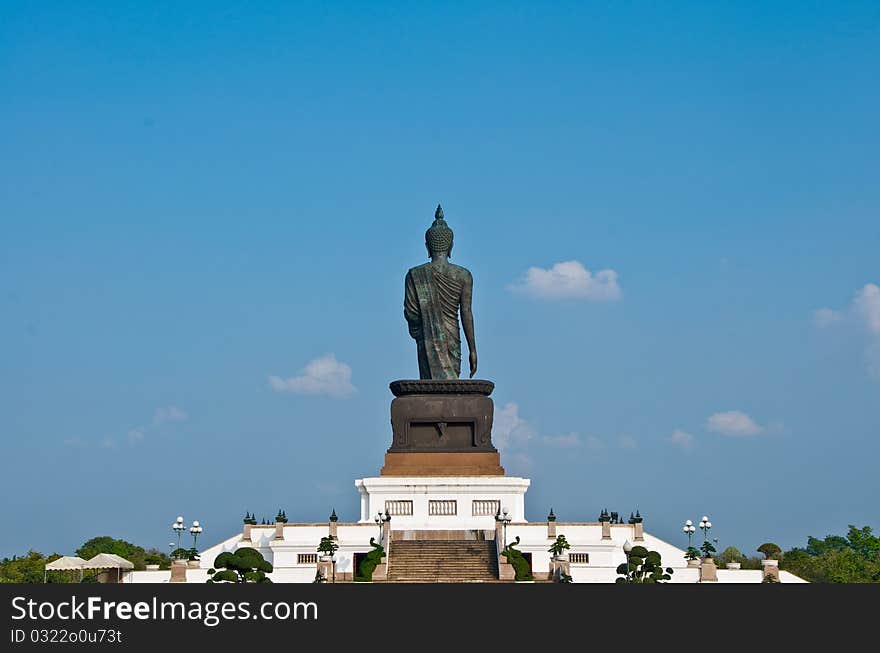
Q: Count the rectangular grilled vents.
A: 5